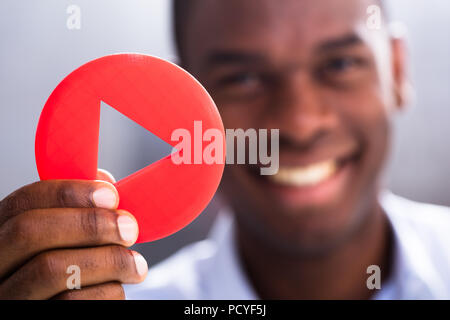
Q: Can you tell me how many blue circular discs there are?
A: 0